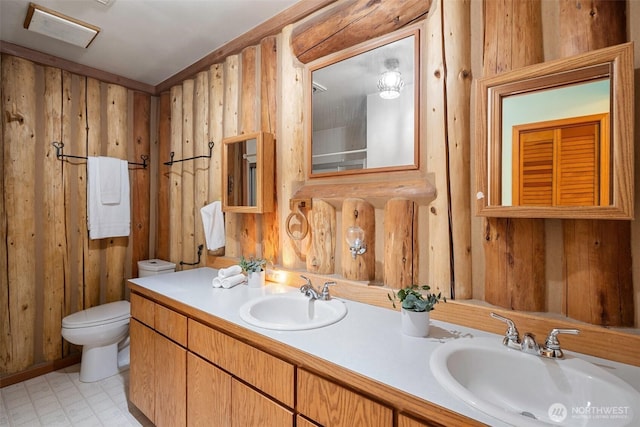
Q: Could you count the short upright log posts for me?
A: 3